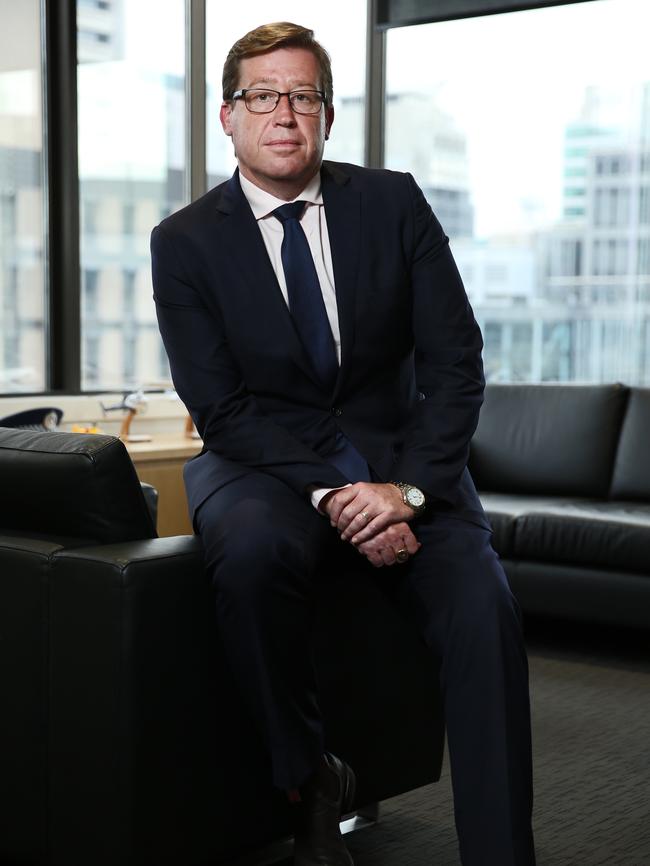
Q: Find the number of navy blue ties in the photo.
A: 1